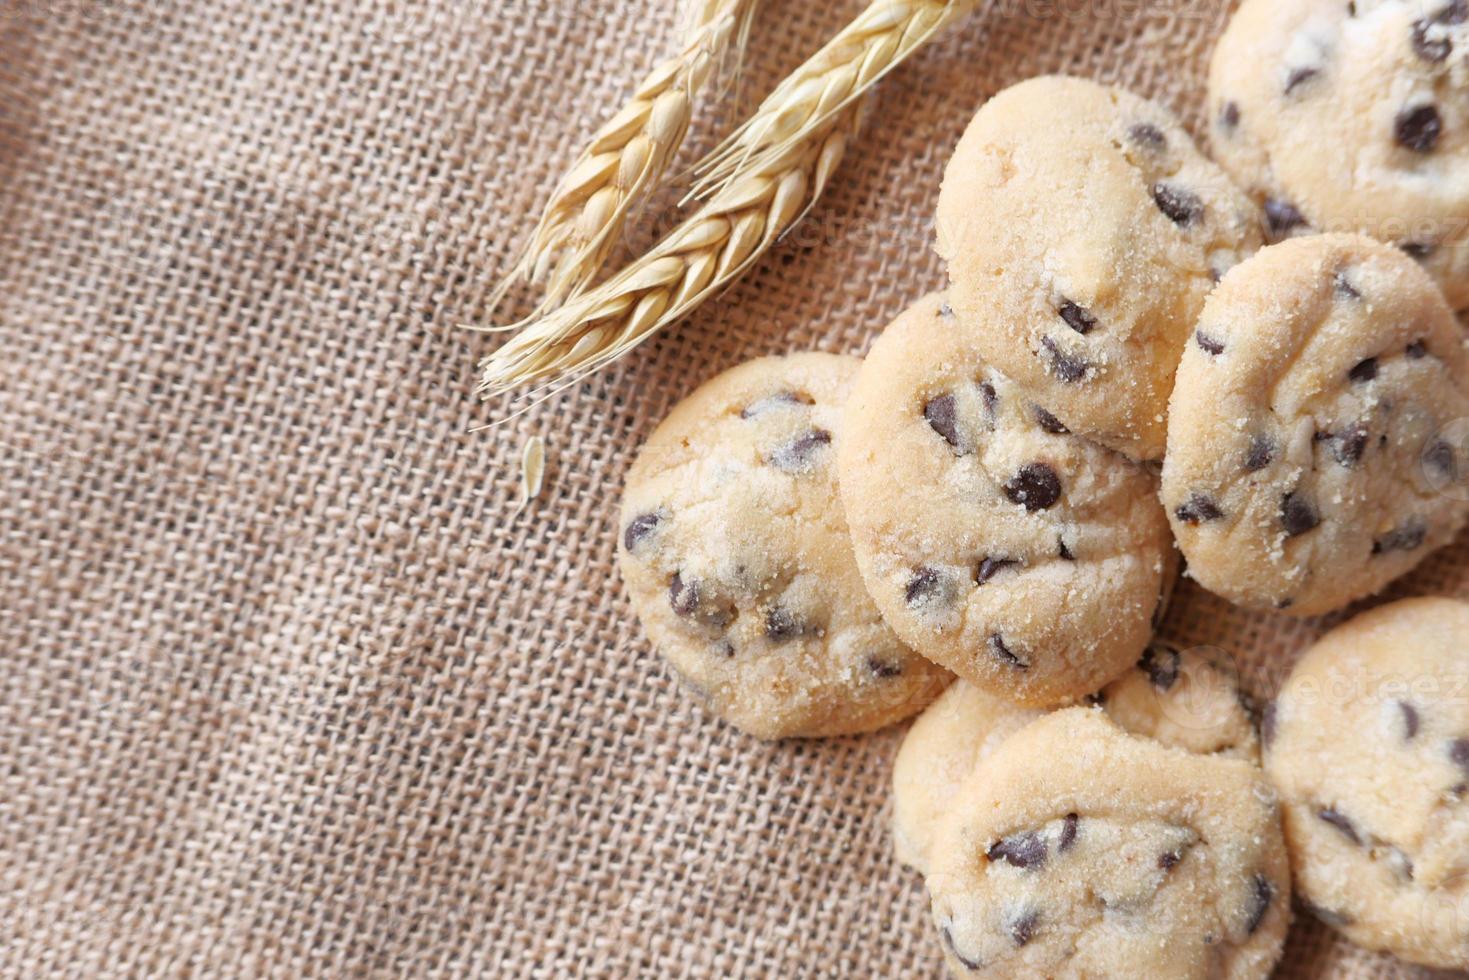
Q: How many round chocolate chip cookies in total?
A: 8